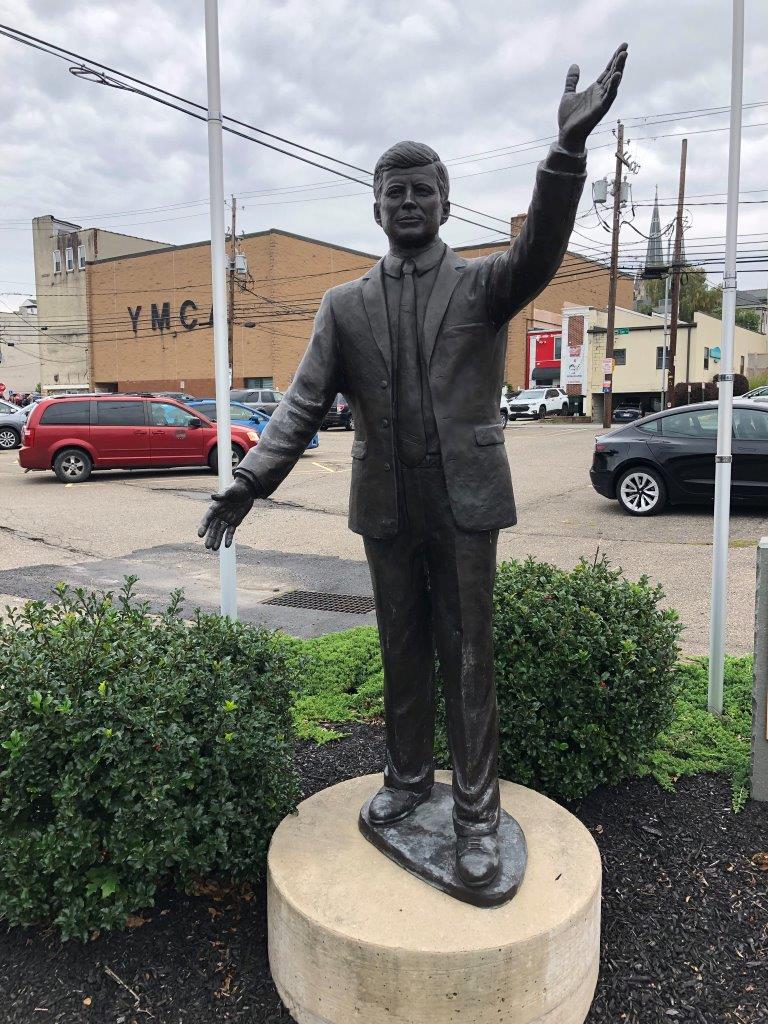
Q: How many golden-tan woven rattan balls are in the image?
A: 0